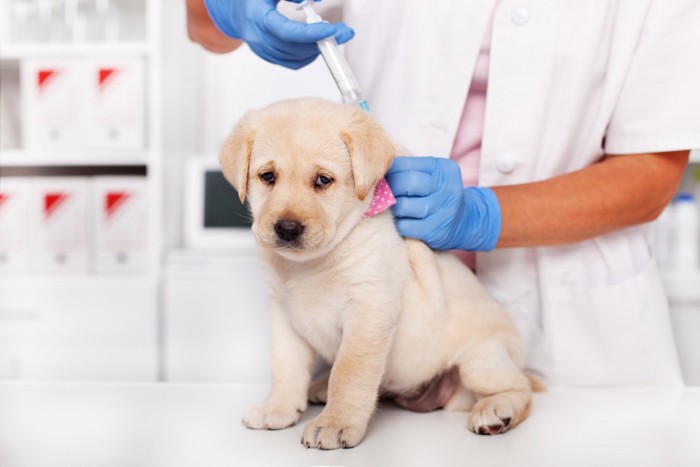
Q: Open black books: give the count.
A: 0